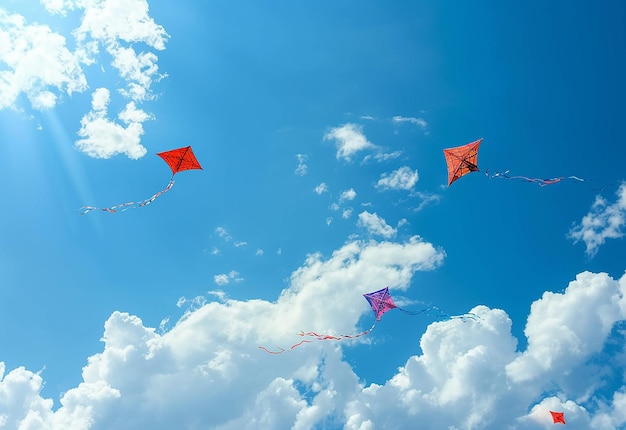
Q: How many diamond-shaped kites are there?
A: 4